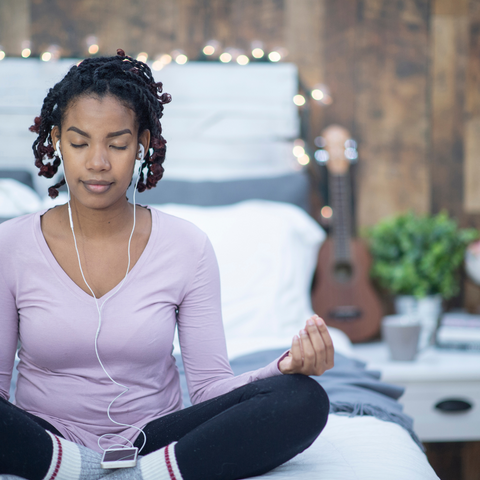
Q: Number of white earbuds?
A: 2